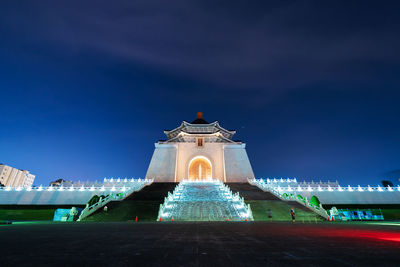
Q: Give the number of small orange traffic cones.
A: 7